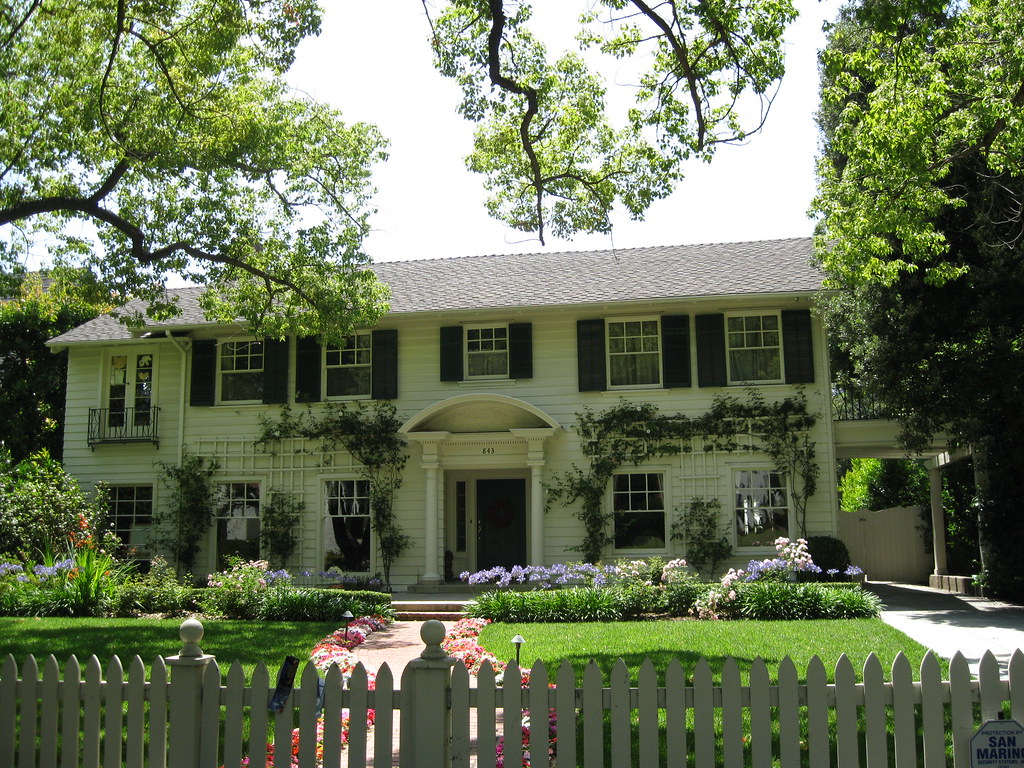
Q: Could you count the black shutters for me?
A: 10